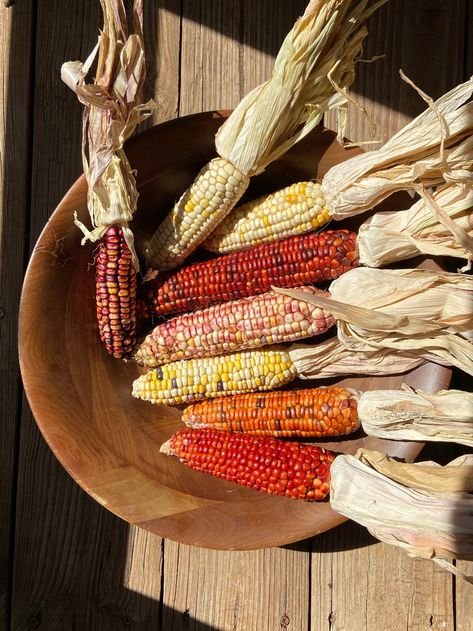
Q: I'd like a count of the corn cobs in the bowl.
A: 8